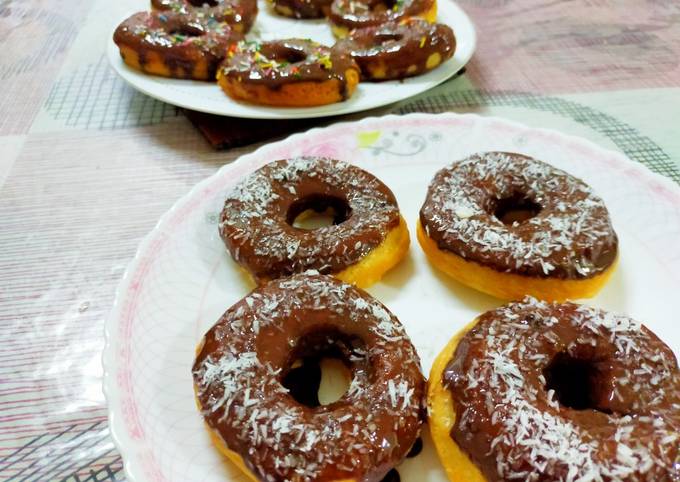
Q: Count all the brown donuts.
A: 10